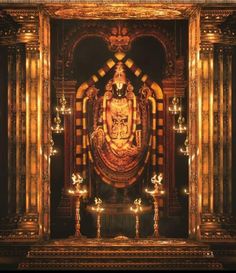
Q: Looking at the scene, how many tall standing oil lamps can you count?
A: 4